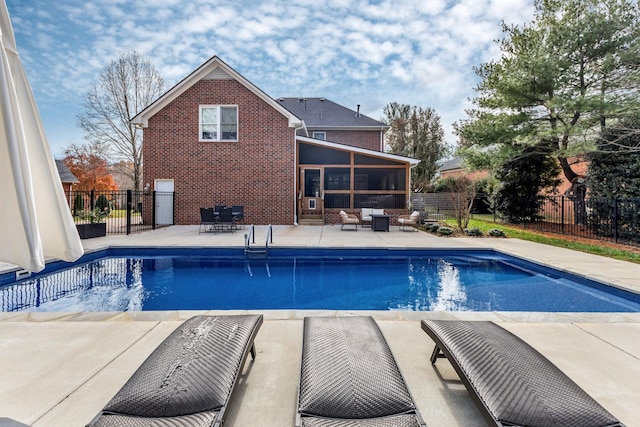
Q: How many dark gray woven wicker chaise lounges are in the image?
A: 3